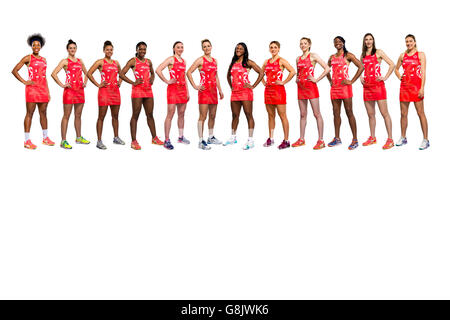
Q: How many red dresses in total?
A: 12